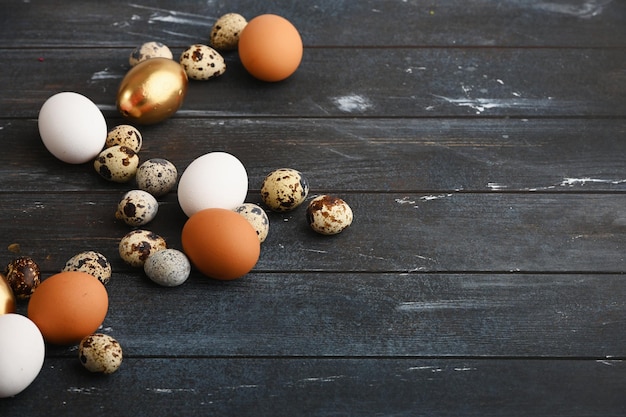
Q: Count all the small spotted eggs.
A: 15